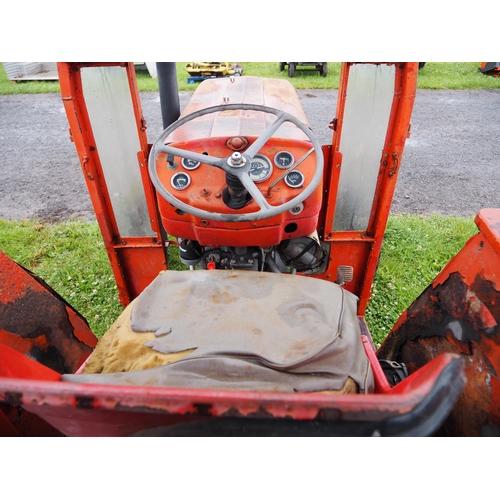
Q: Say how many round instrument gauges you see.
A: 5